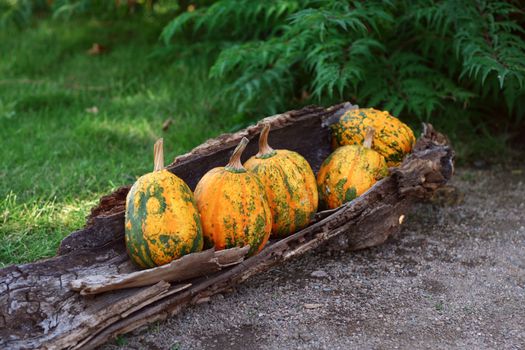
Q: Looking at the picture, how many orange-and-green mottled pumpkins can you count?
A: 5